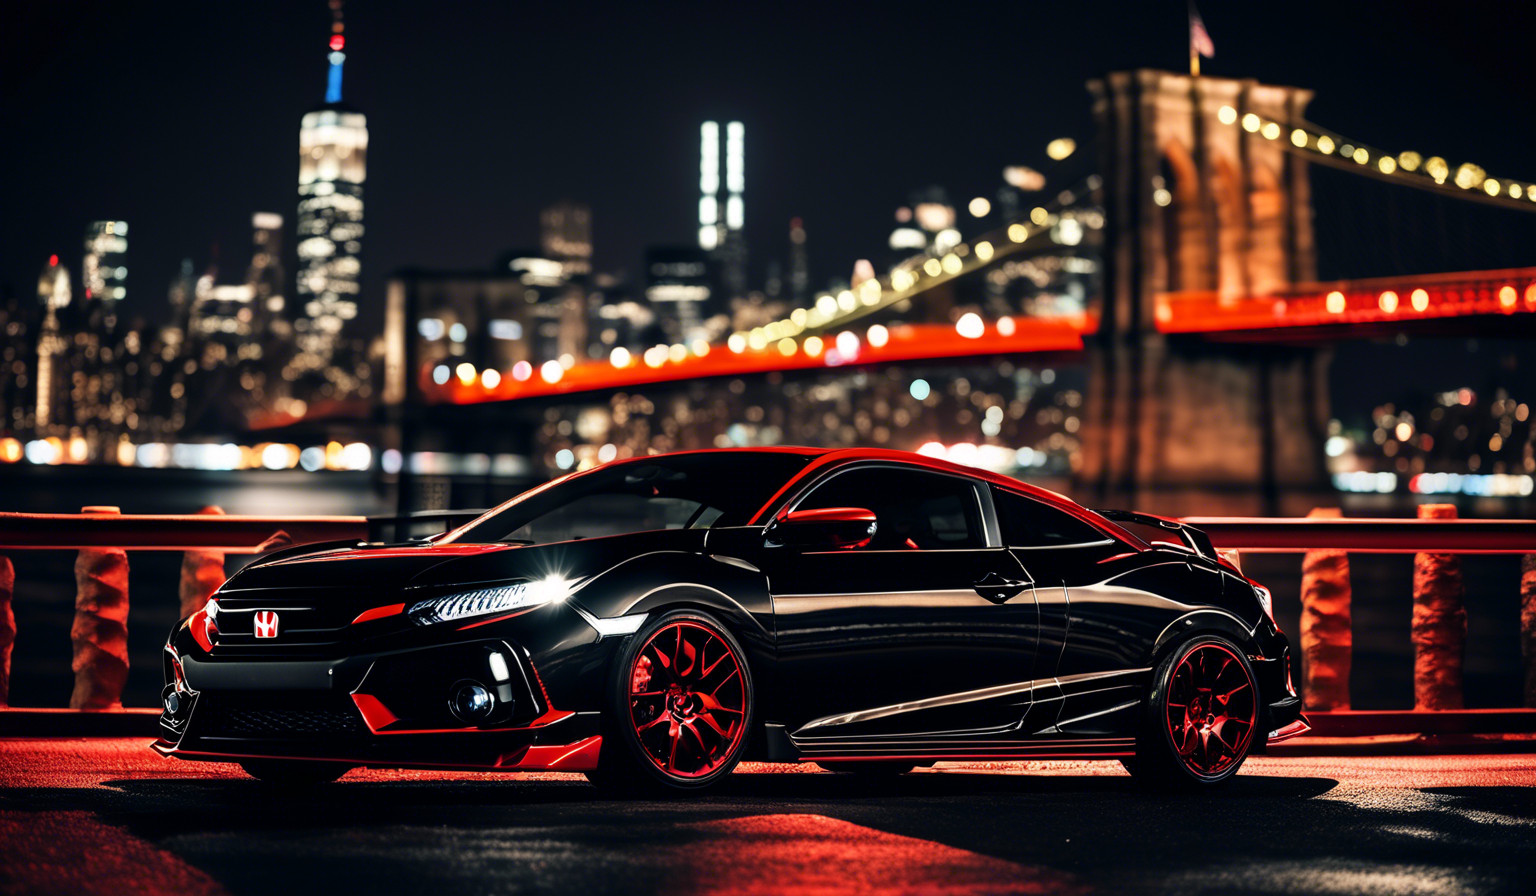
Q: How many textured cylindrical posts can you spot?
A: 6